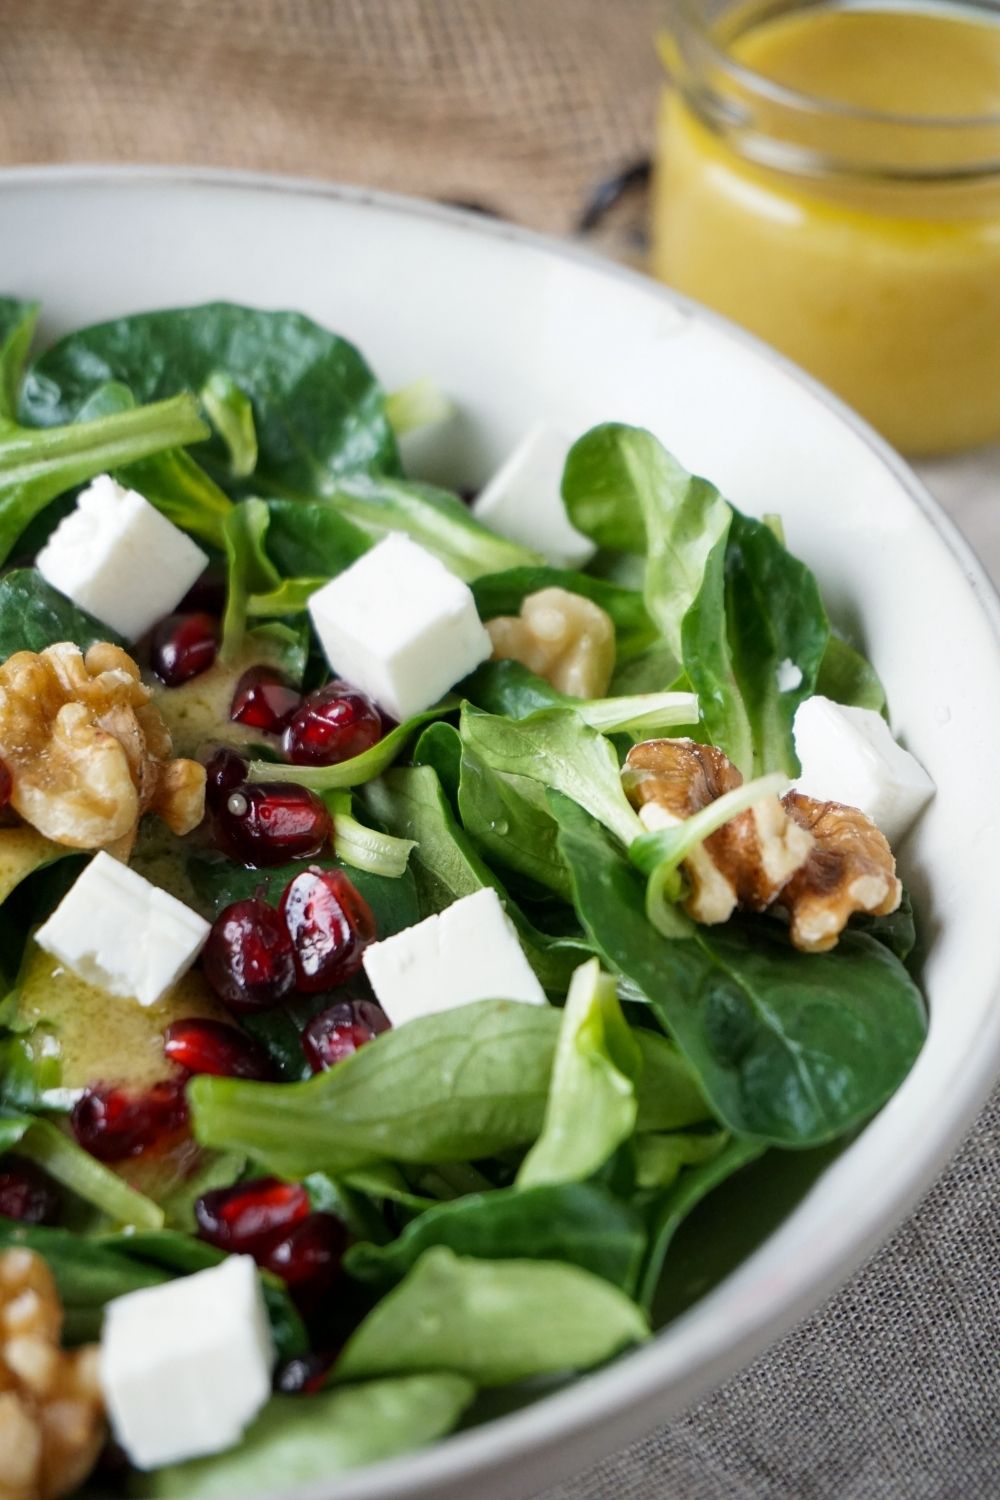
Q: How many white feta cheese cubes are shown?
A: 7